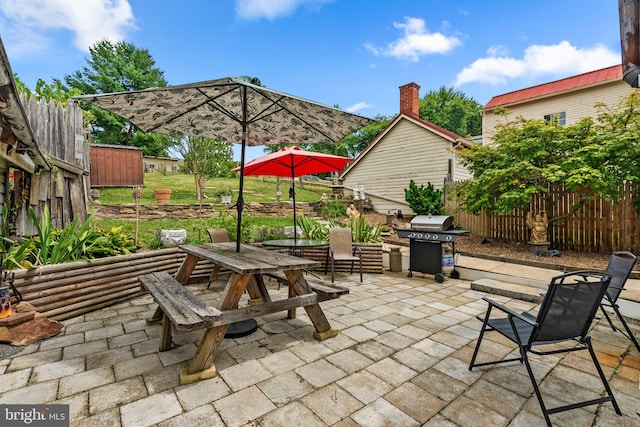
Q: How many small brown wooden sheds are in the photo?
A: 1